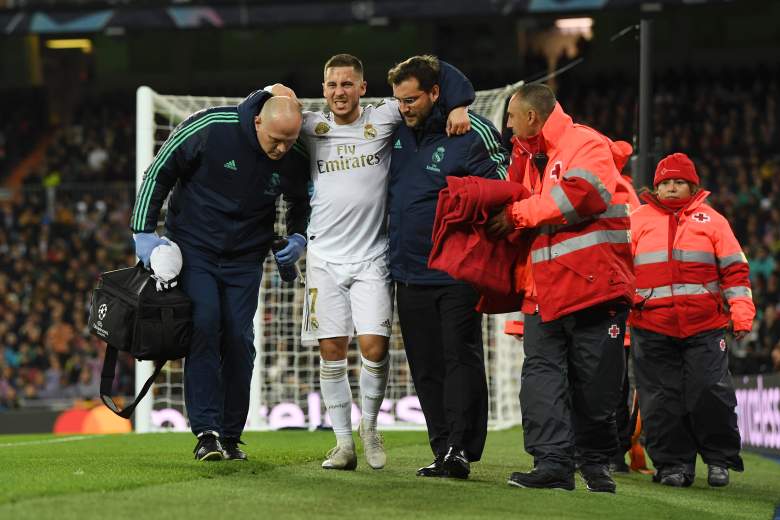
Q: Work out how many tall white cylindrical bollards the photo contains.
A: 0